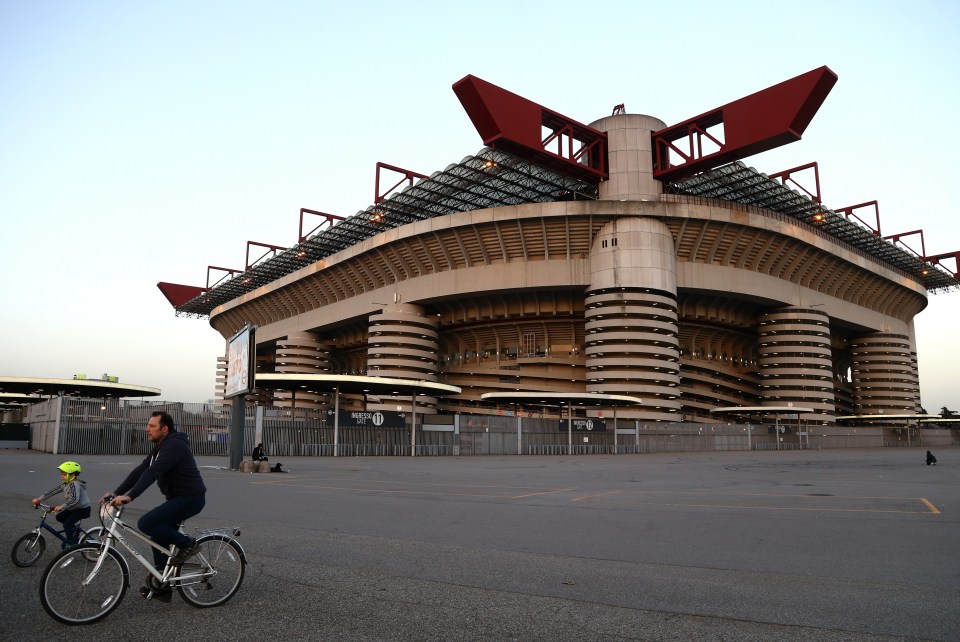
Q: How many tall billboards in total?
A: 1